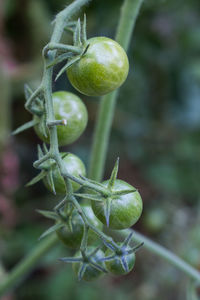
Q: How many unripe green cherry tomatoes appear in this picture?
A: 7